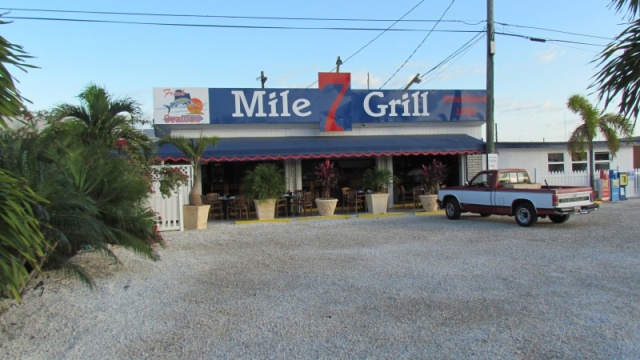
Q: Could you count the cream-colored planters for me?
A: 5